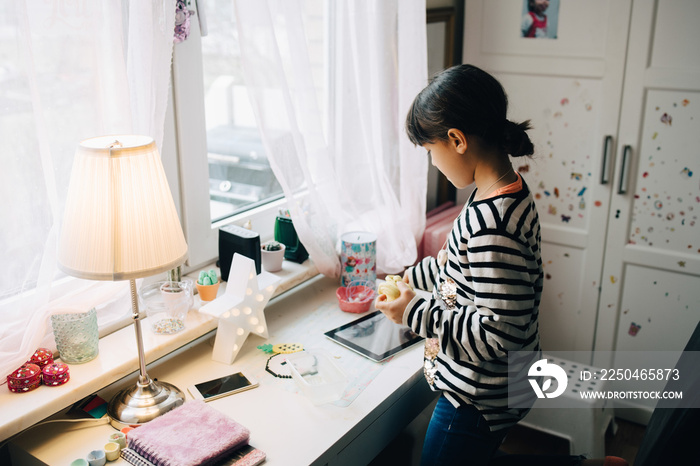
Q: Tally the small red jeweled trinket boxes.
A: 3